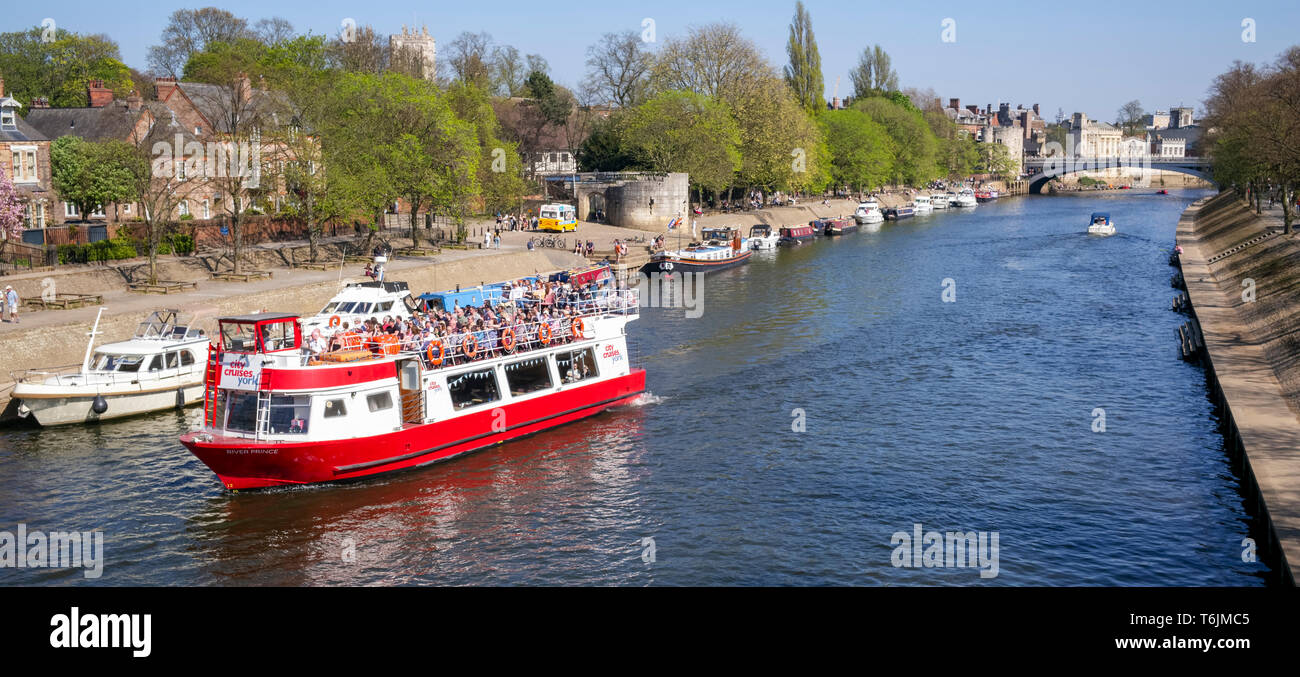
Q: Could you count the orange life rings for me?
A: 6